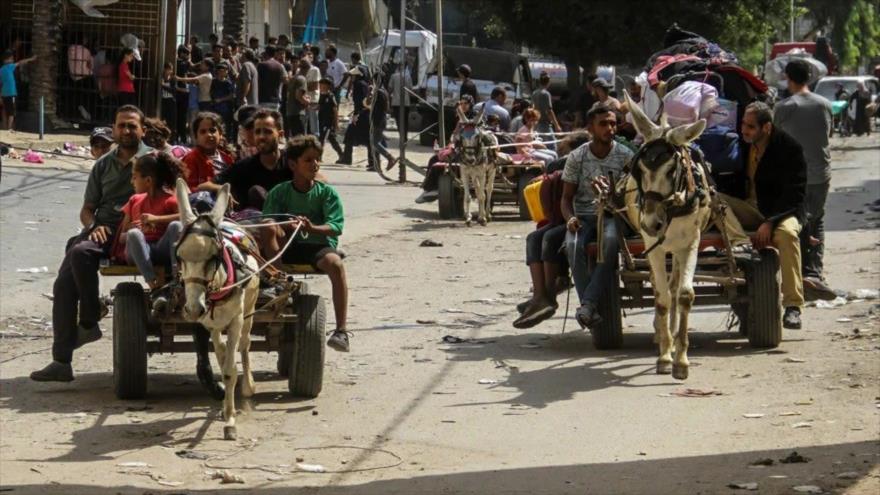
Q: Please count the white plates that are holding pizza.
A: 0